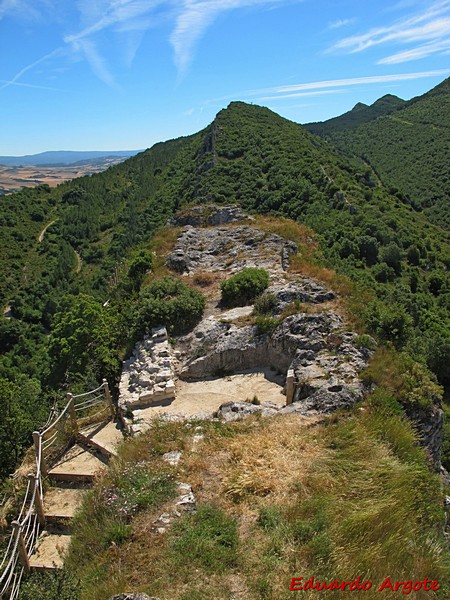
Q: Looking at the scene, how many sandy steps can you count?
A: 4